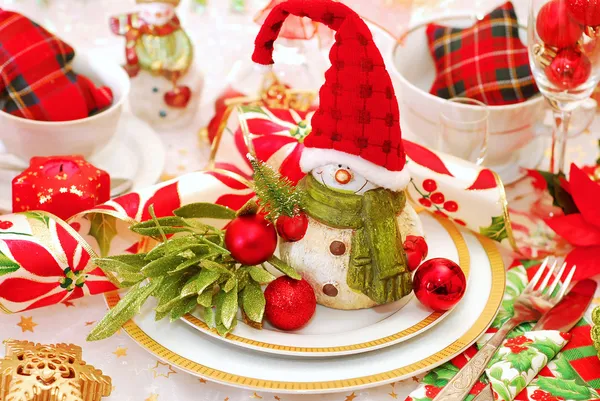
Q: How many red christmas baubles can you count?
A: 6